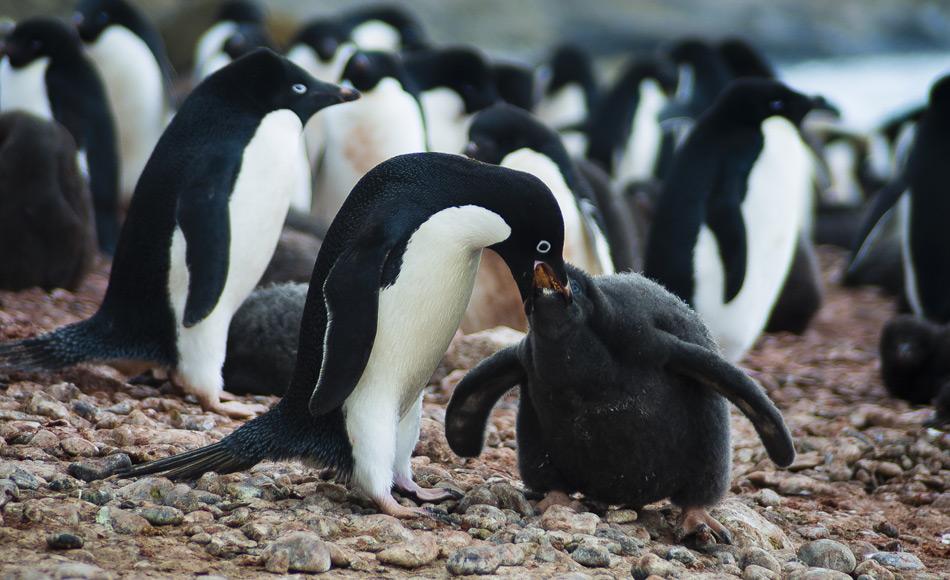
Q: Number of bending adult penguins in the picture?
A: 1